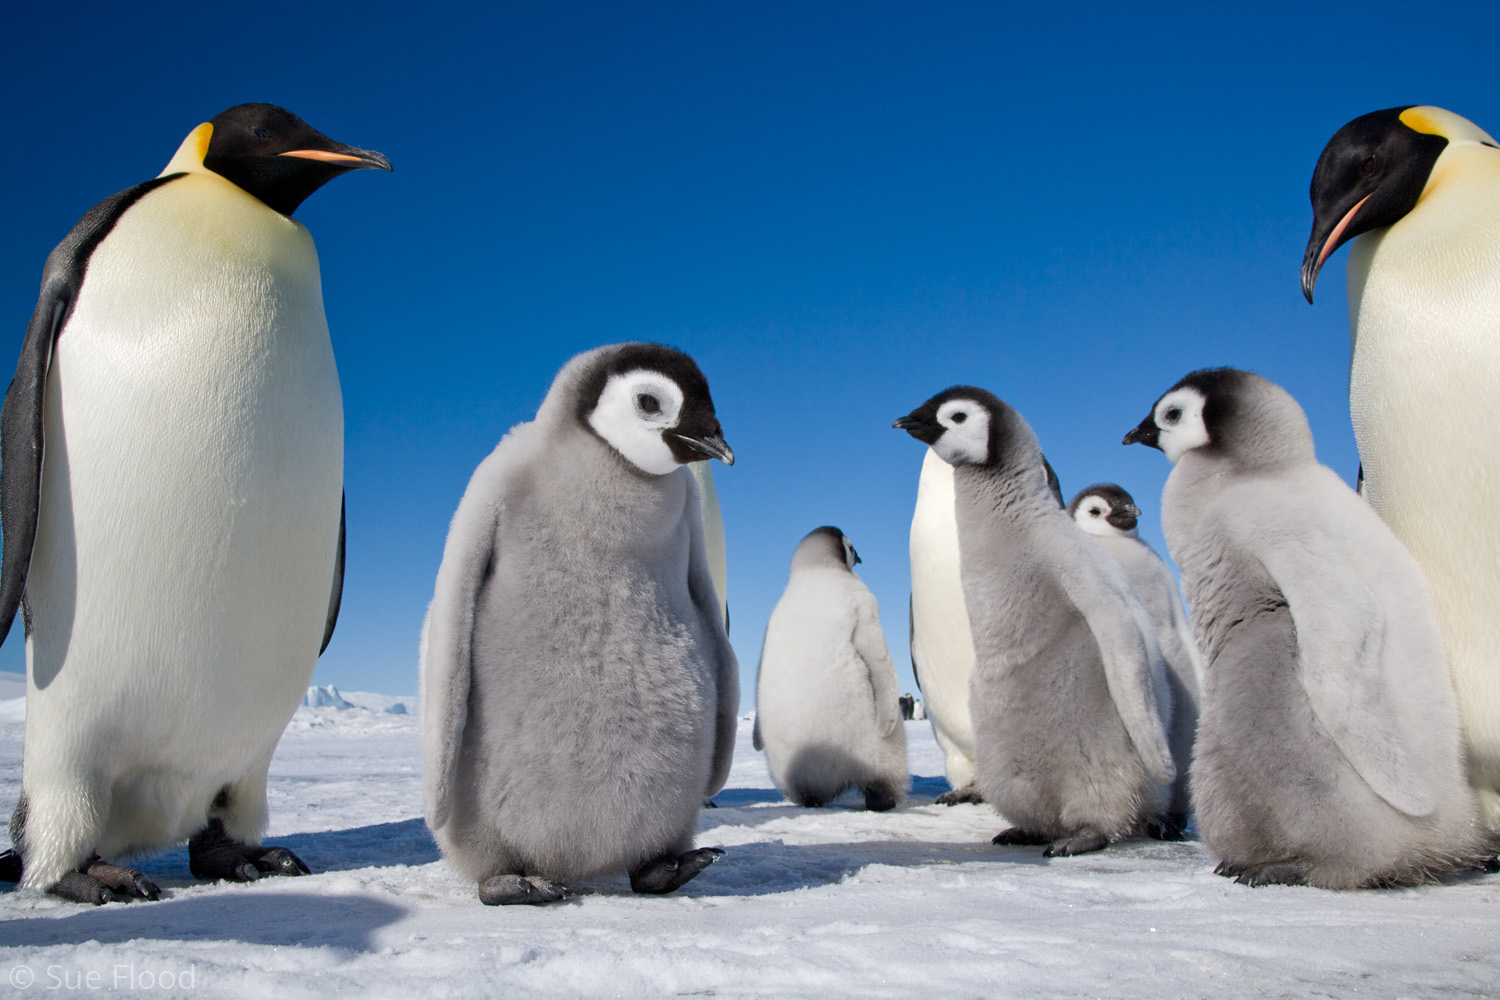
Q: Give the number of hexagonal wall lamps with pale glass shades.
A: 0